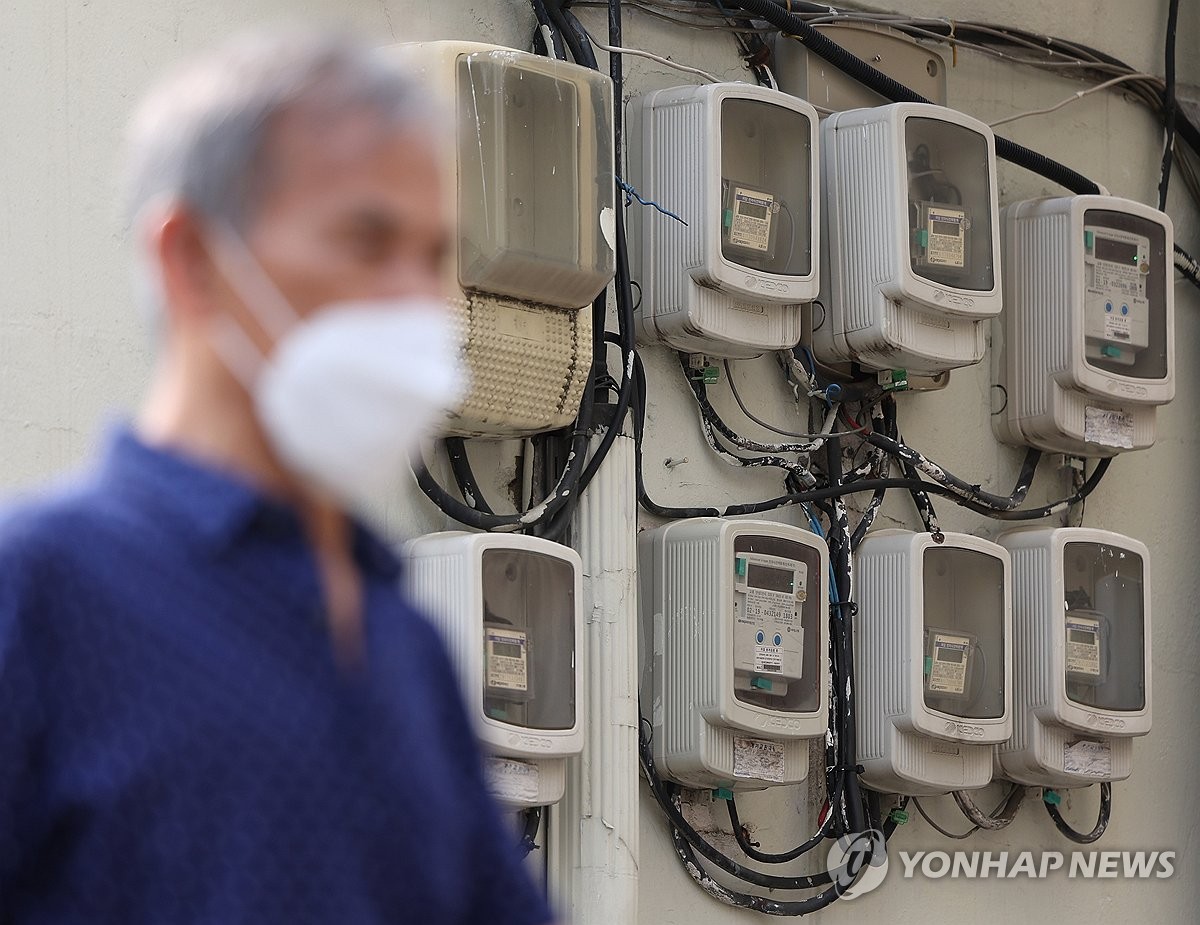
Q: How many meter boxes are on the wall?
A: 8